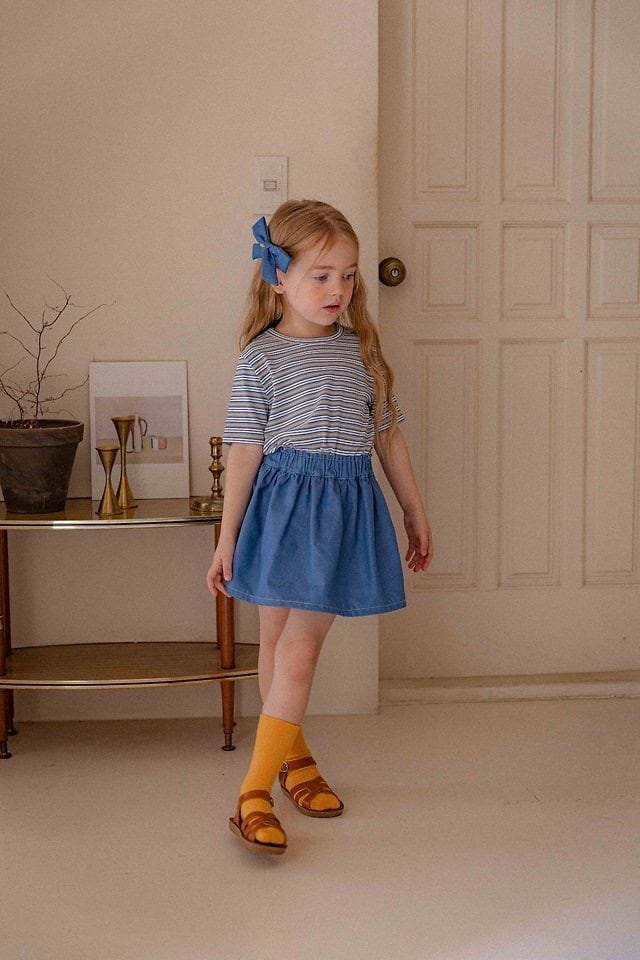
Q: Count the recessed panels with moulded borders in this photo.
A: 9